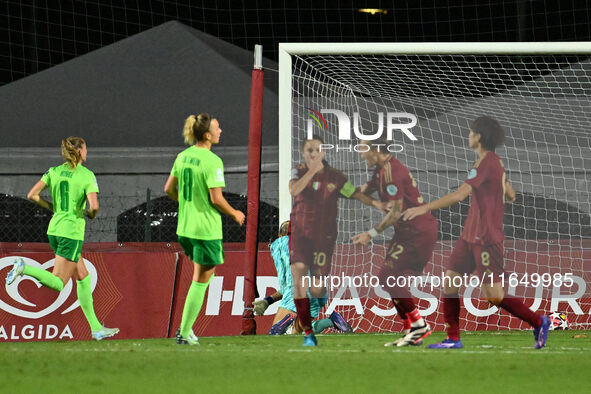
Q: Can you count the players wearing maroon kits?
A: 3